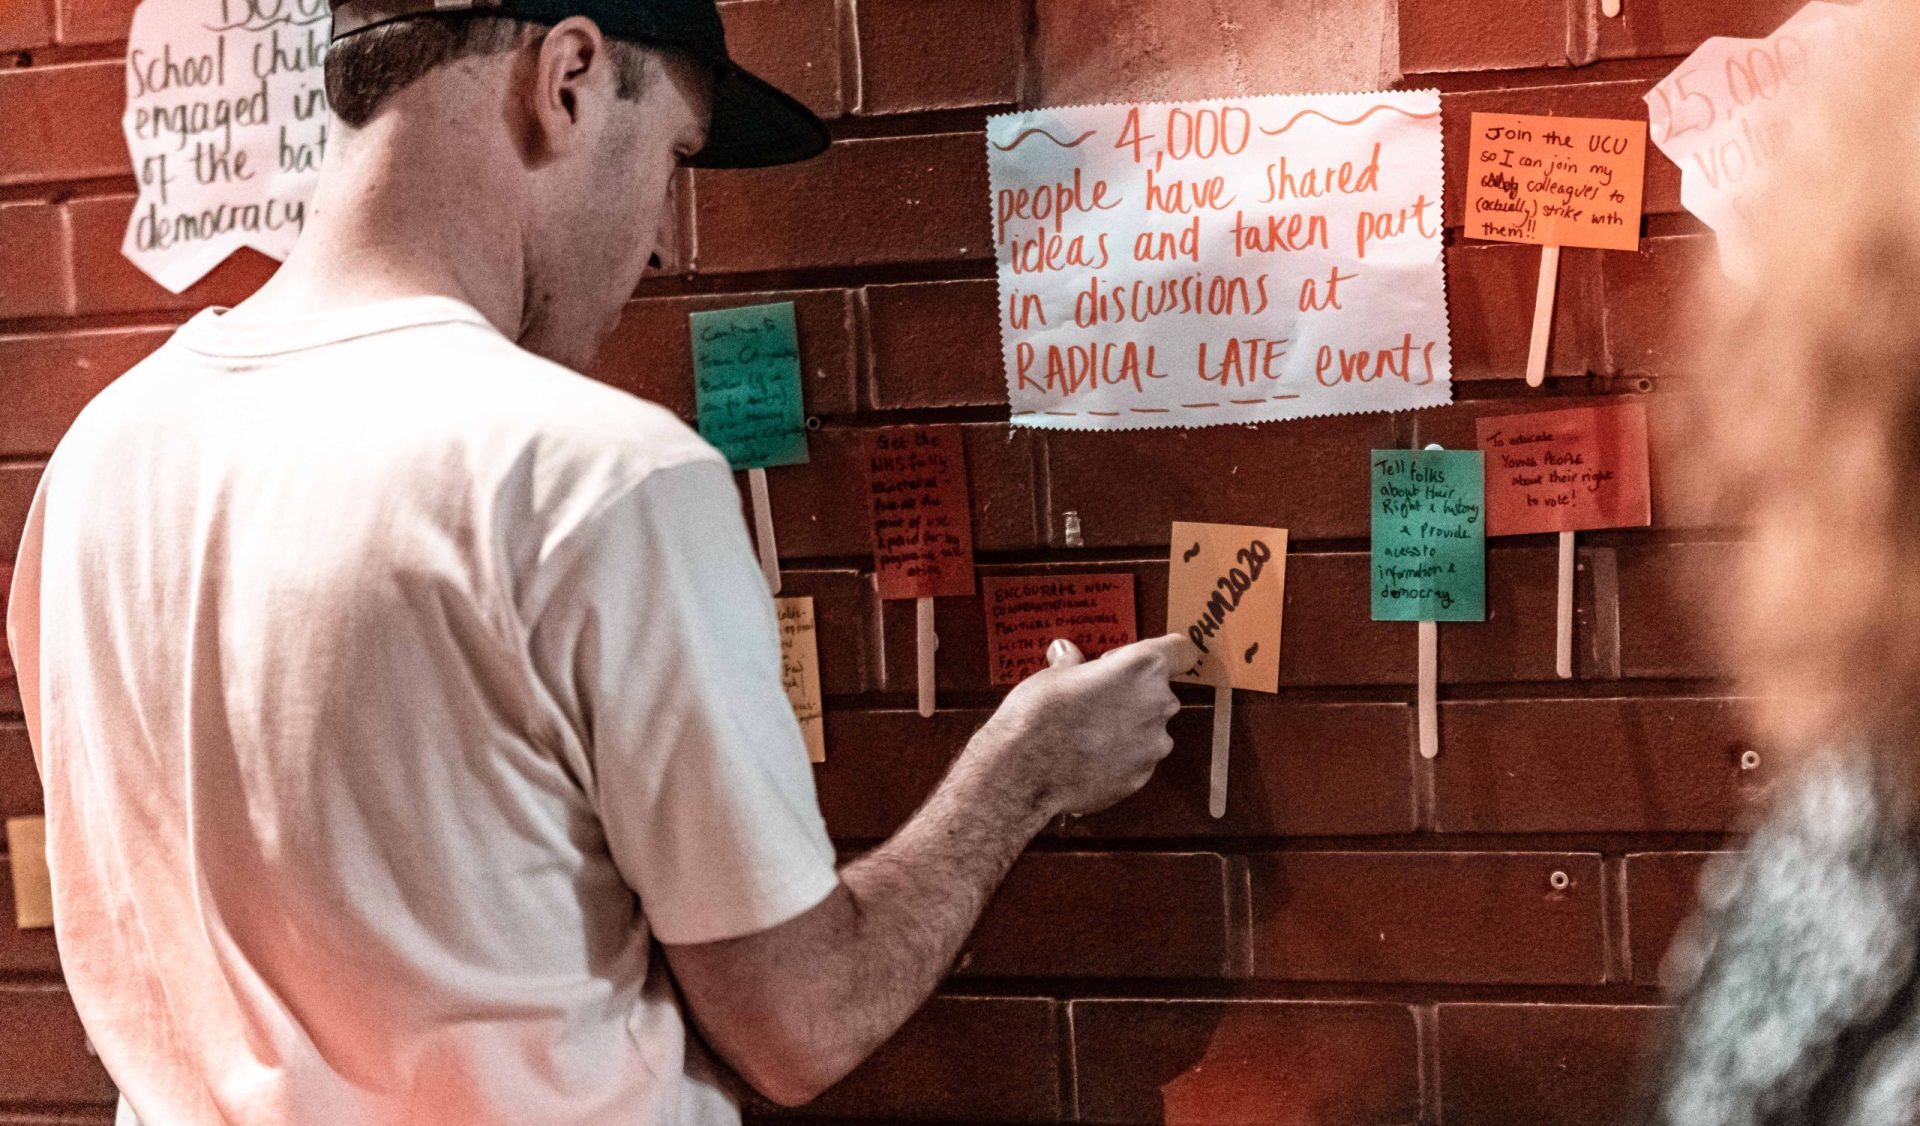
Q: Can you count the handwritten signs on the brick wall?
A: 11